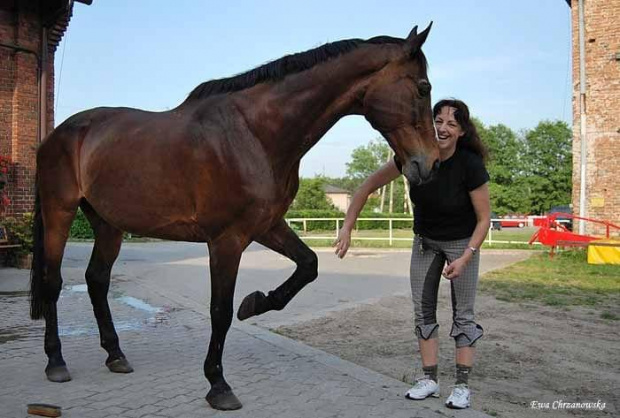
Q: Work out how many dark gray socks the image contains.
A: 2